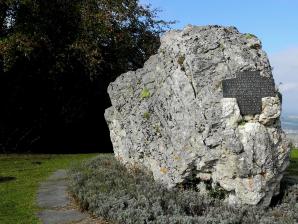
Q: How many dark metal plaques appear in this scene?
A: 1